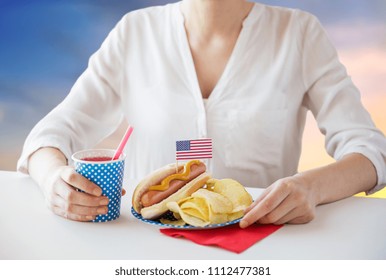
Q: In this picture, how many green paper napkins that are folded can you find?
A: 0